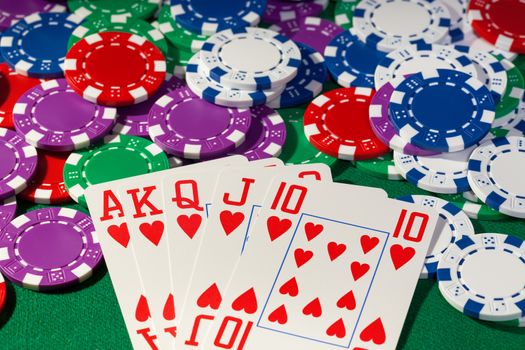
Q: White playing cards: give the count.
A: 5